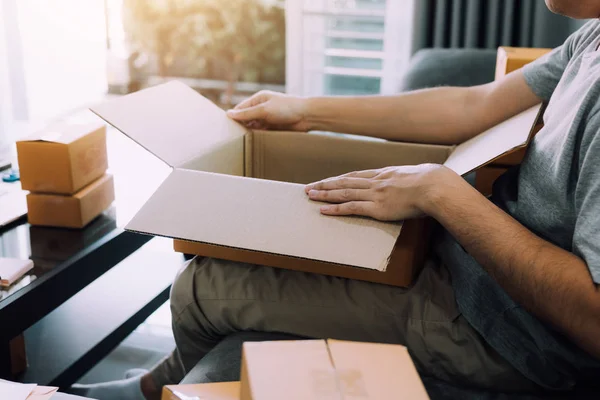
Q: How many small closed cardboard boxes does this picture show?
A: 2